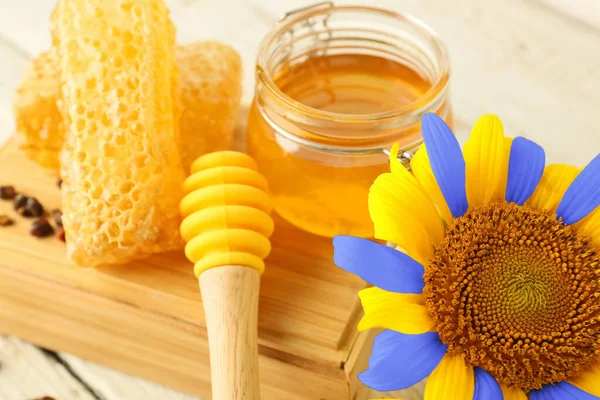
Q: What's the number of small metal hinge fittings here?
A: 2